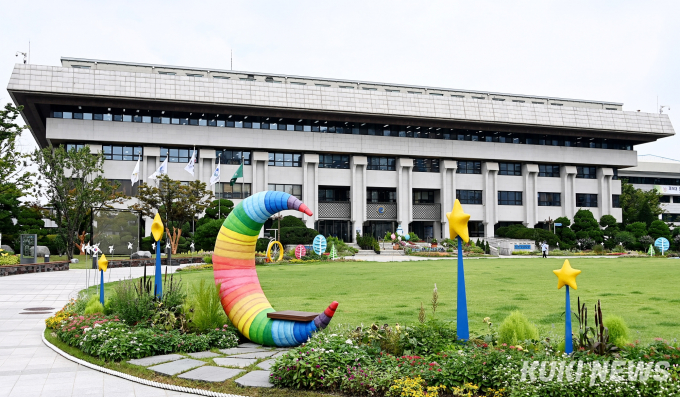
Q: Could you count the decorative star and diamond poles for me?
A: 4